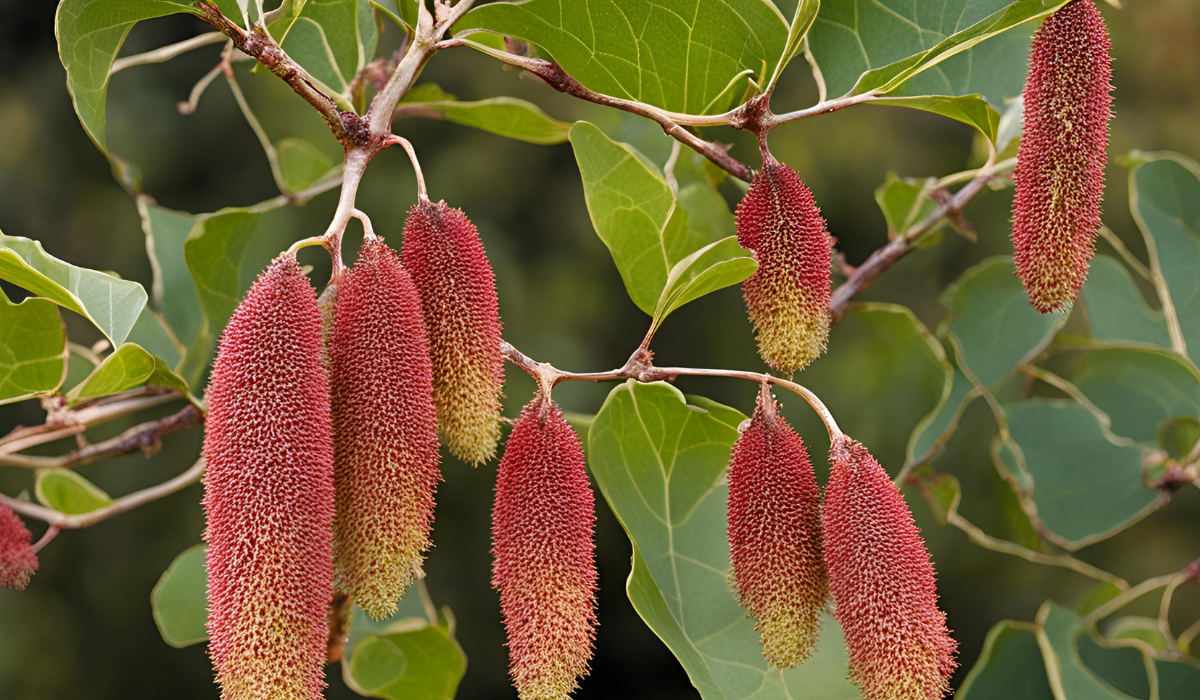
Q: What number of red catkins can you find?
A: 9